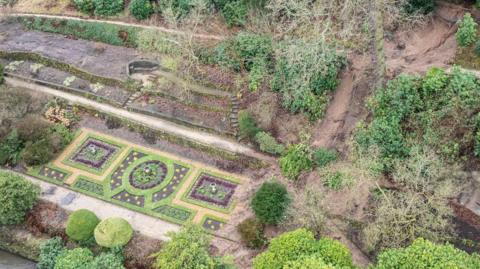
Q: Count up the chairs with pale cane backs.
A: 0